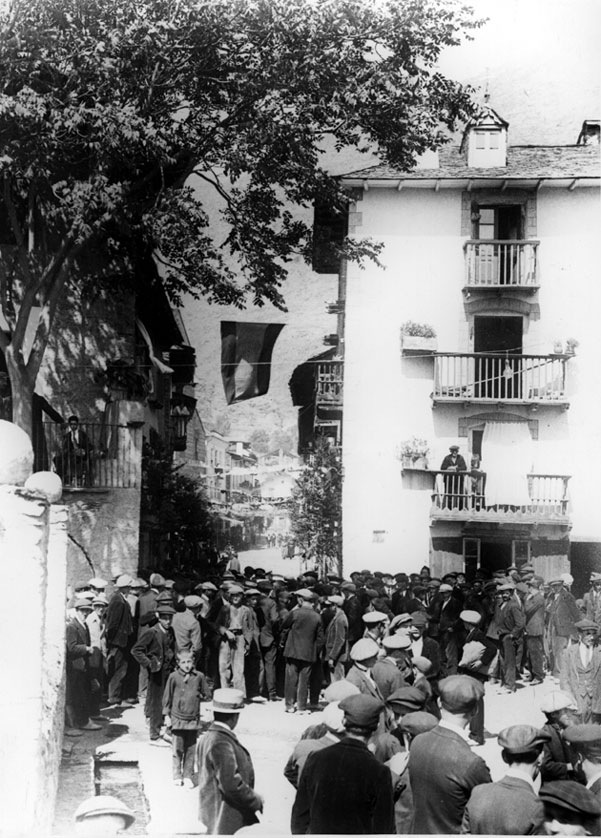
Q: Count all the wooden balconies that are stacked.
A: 3